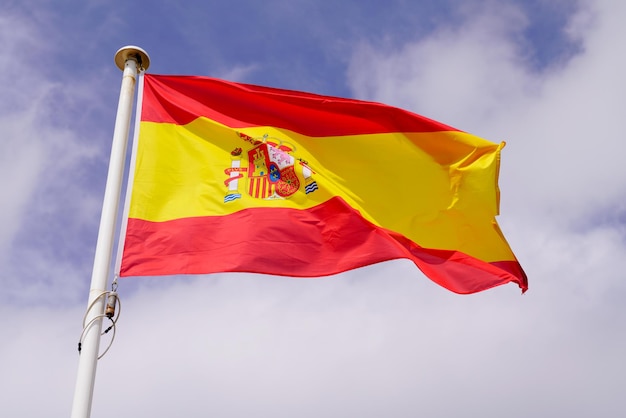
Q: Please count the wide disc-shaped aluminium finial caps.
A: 1